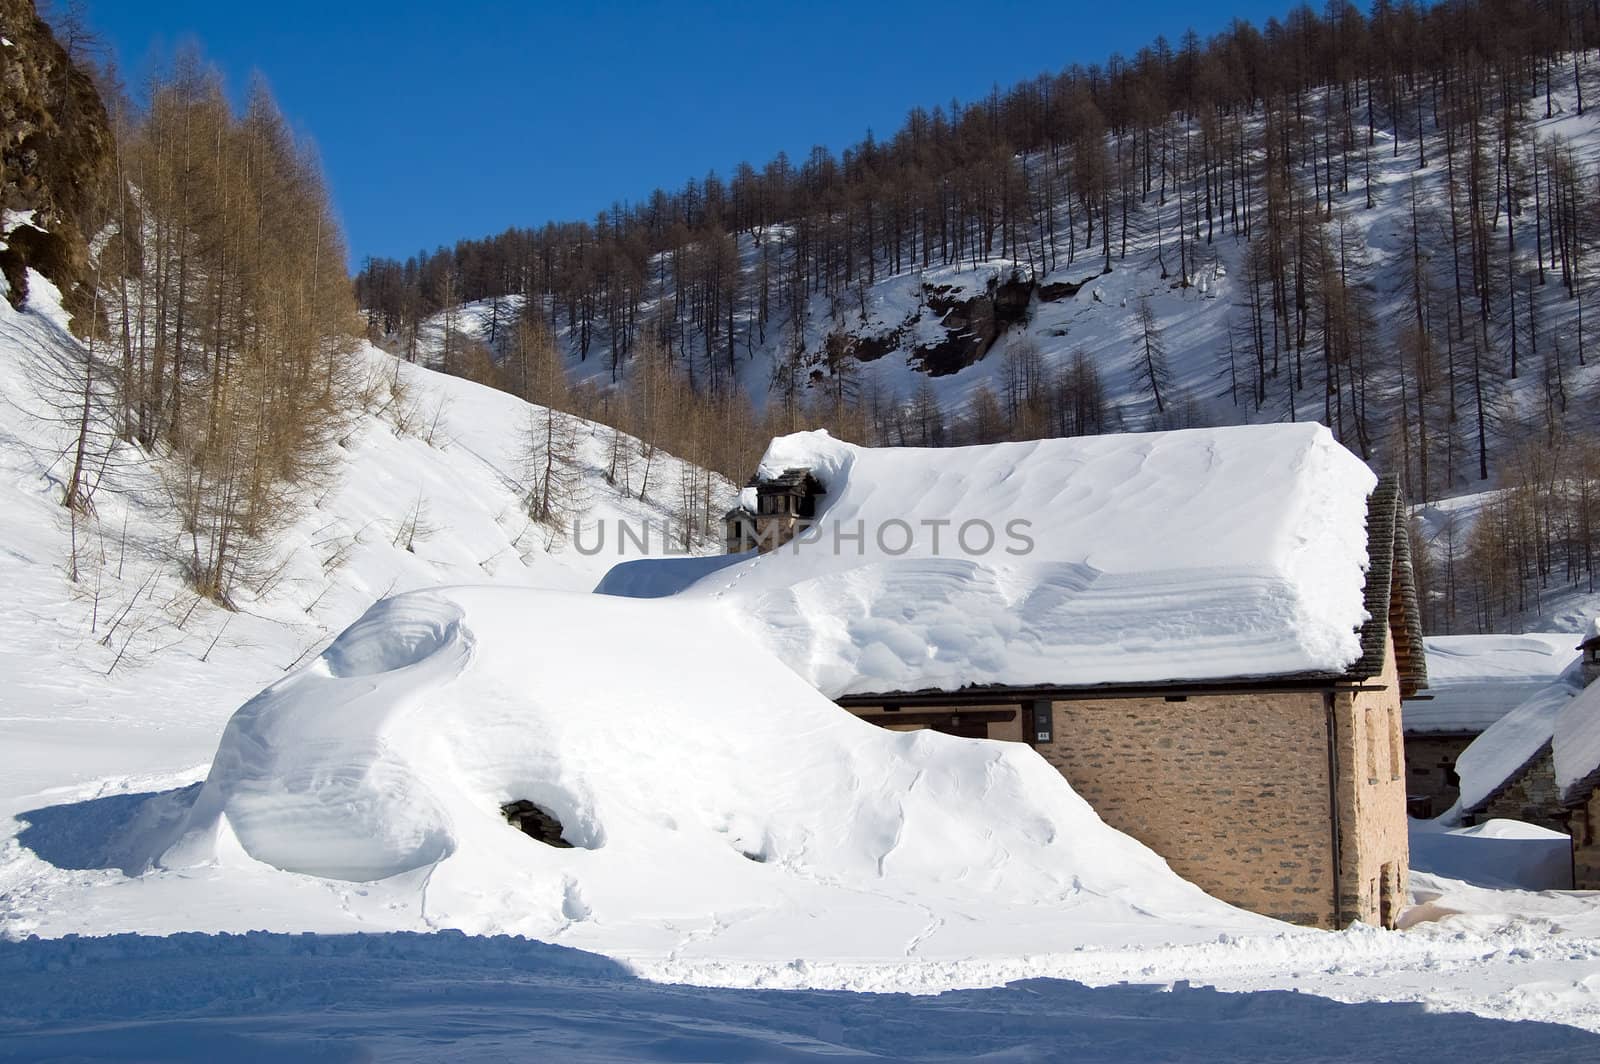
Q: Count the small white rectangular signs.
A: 1